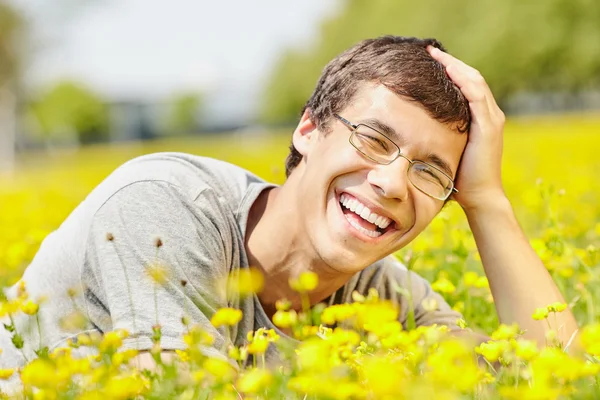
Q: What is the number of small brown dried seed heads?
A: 3